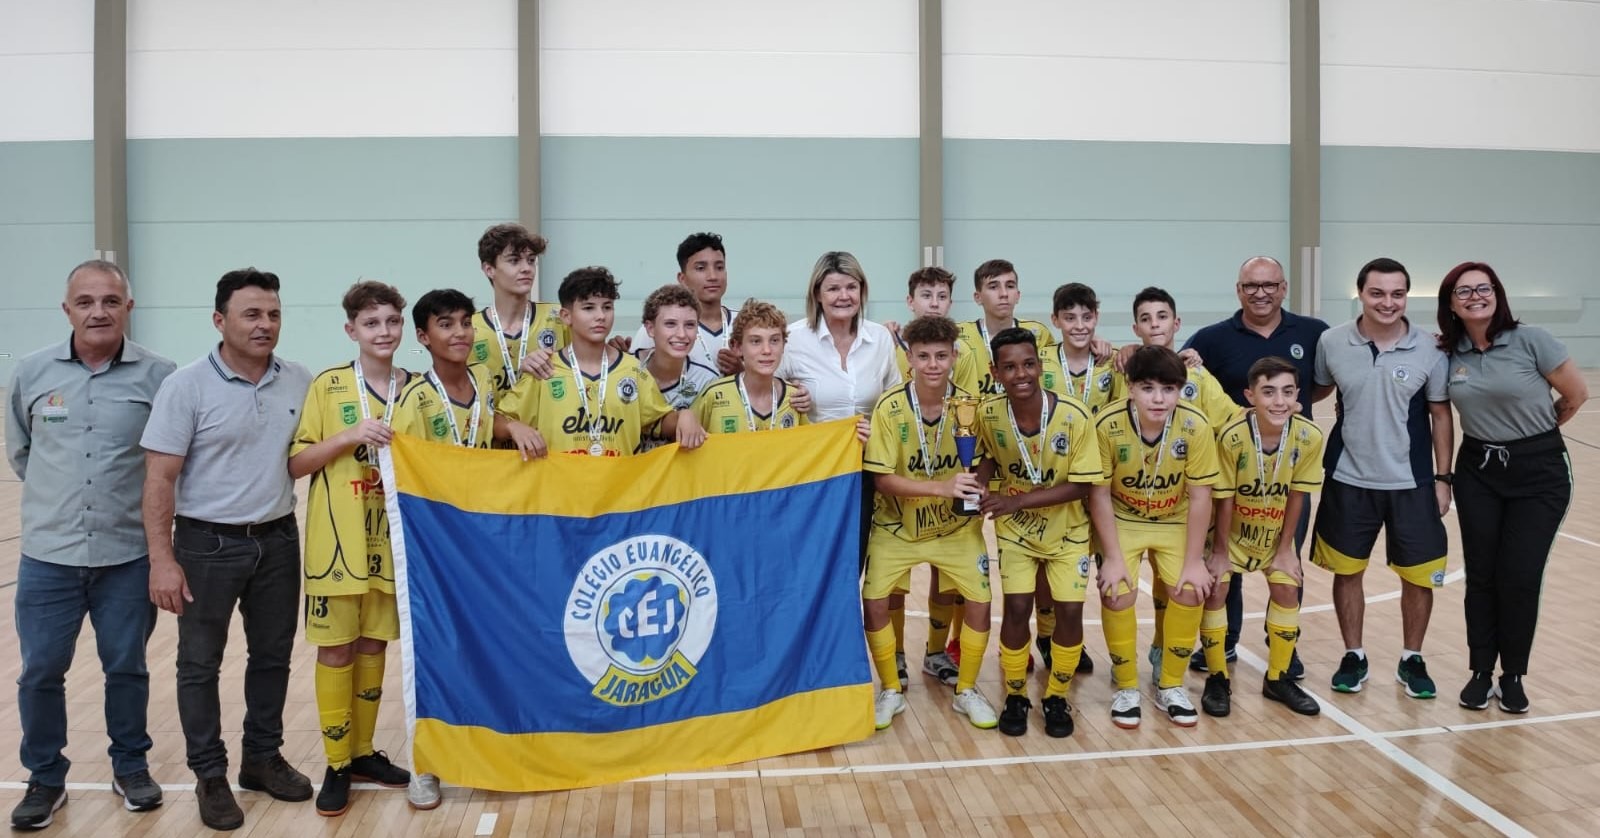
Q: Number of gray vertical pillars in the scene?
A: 4